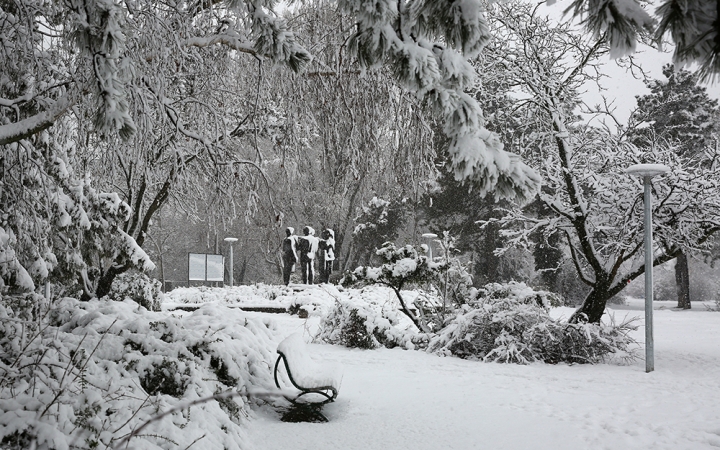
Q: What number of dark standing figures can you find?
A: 3